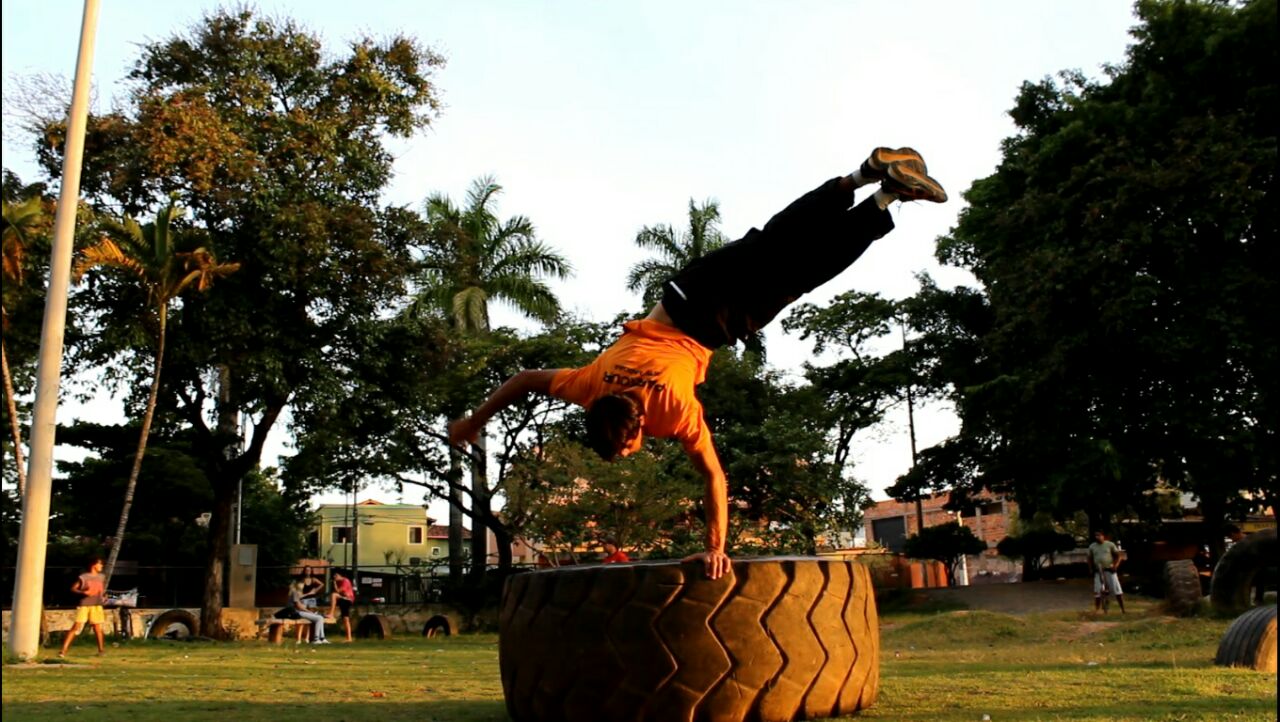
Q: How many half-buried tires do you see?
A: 6